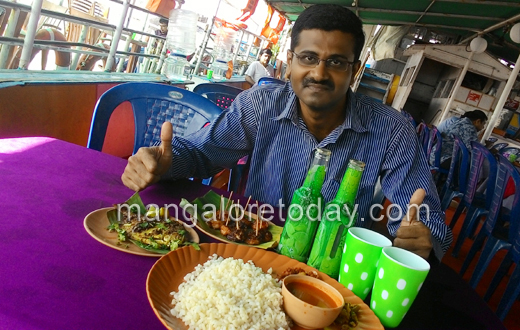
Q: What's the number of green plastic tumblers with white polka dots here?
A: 2